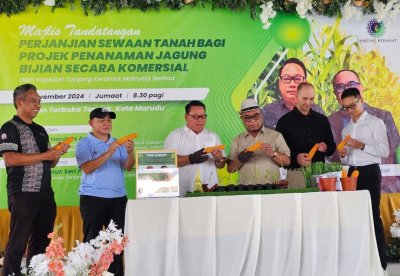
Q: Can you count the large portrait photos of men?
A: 2